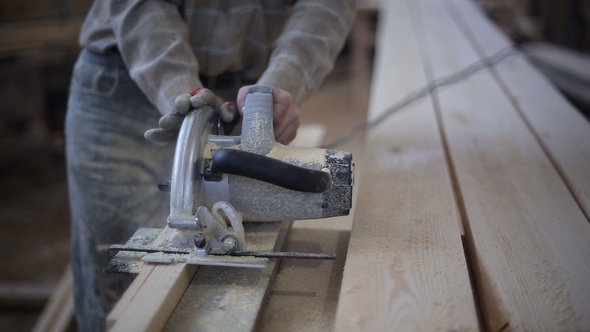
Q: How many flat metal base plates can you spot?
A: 1